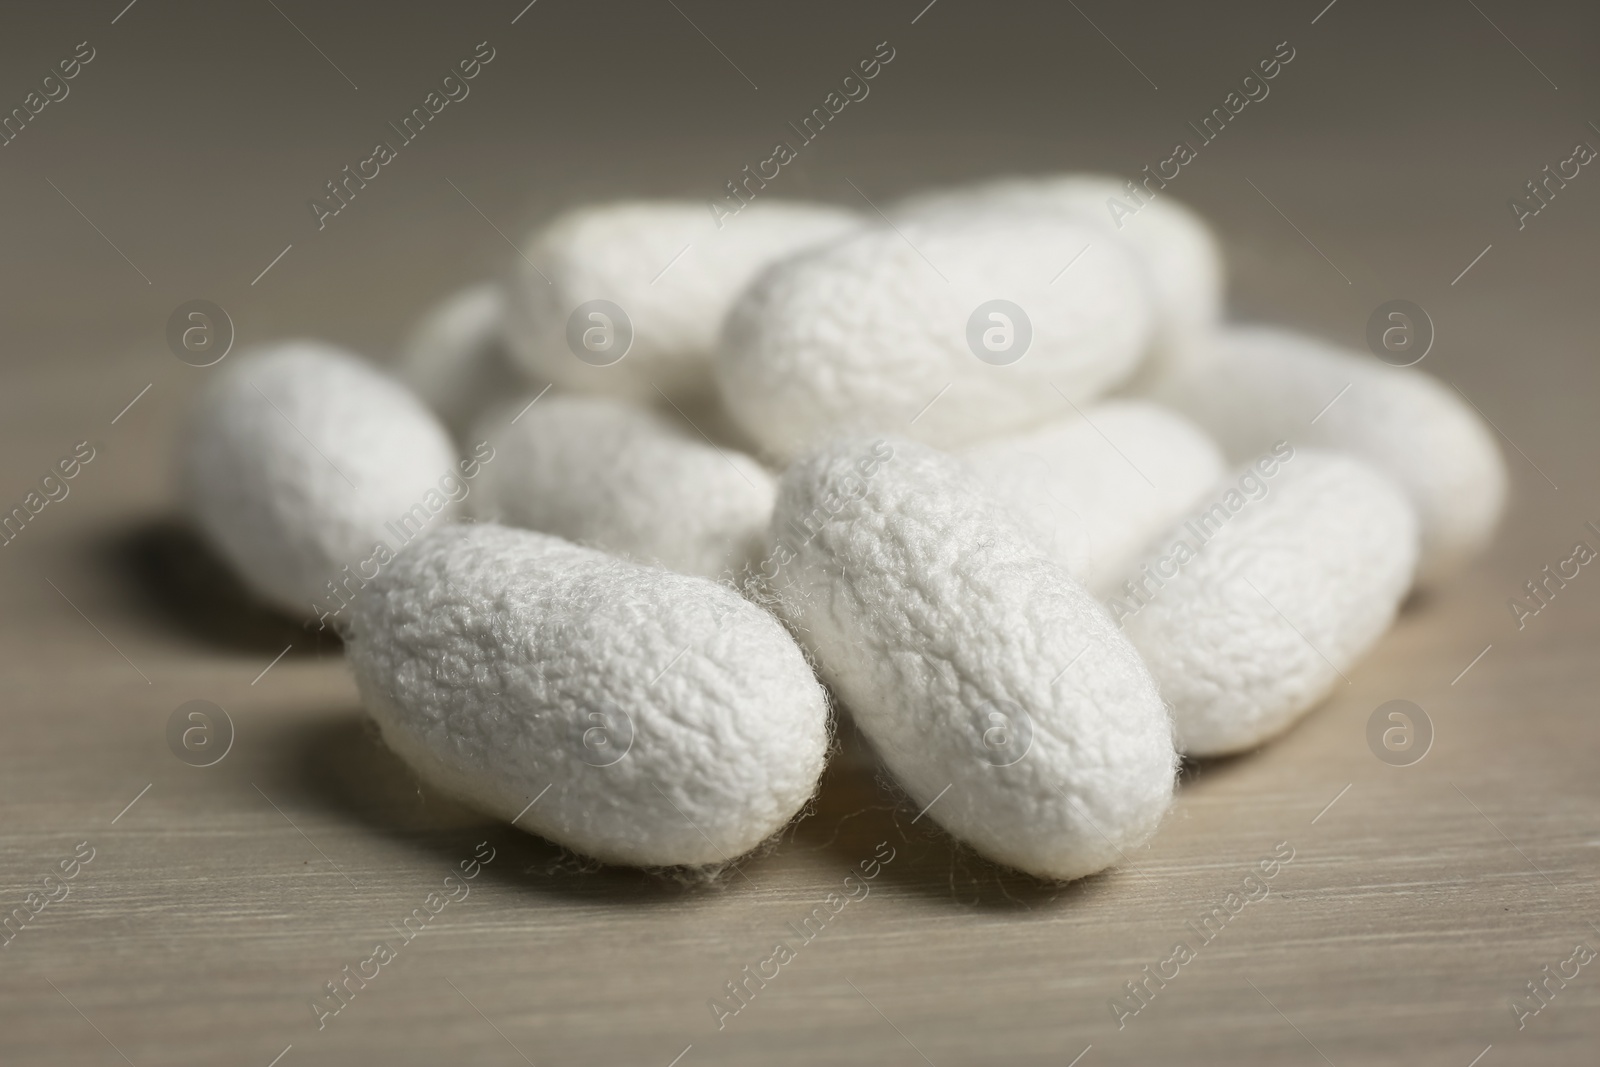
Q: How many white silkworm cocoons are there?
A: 11